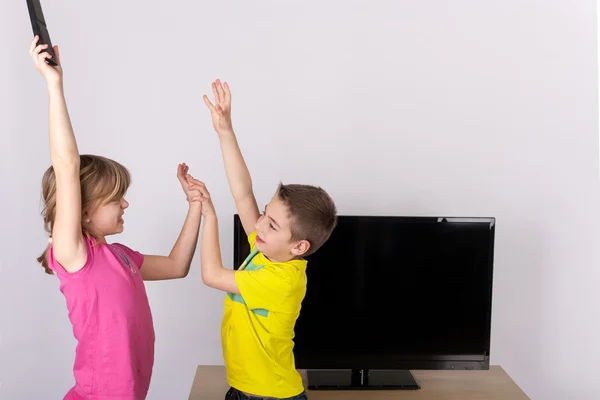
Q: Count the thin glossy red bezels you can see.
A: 0